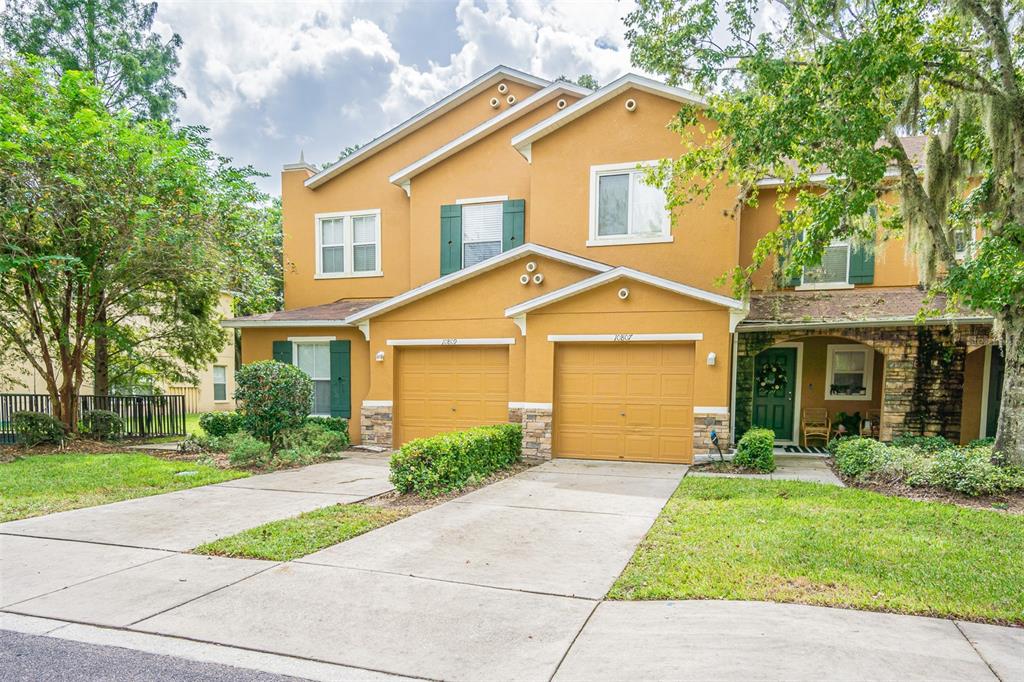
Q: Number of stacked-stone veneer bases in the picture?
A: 3